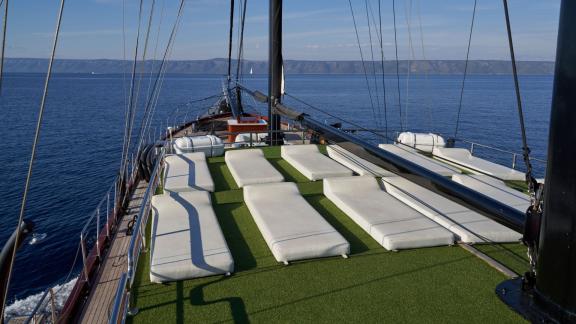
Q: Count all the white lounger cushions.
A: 11